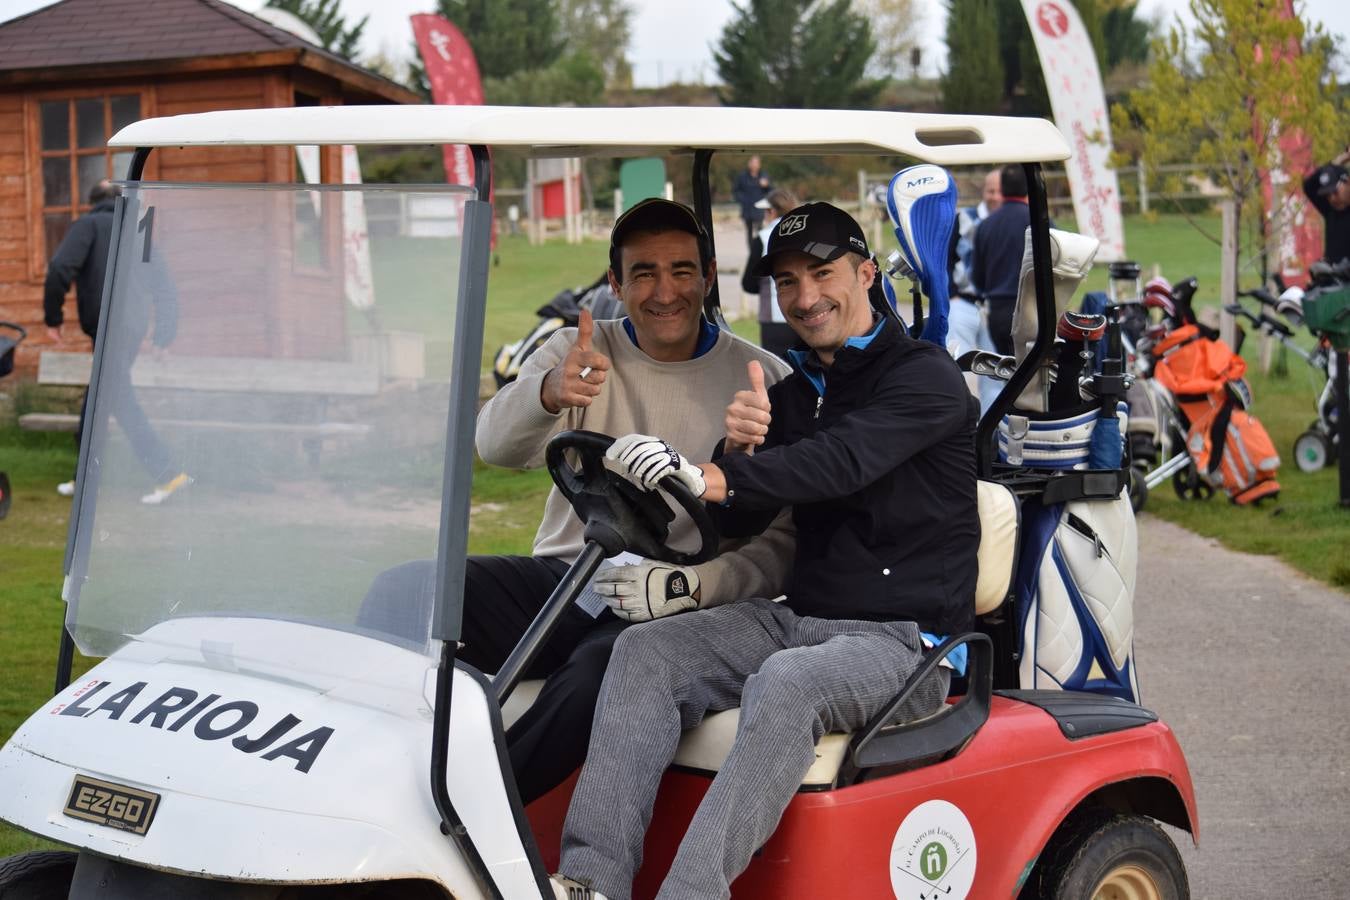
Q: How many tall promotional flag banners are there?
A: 4